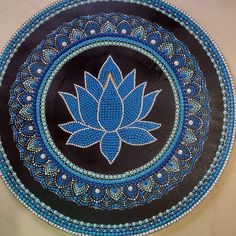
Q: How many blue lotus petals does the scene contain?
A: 13